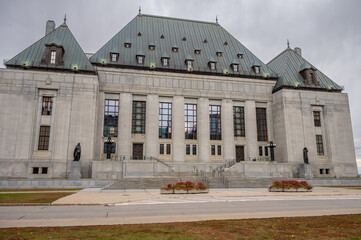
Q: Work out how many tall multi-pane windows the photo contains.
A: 7